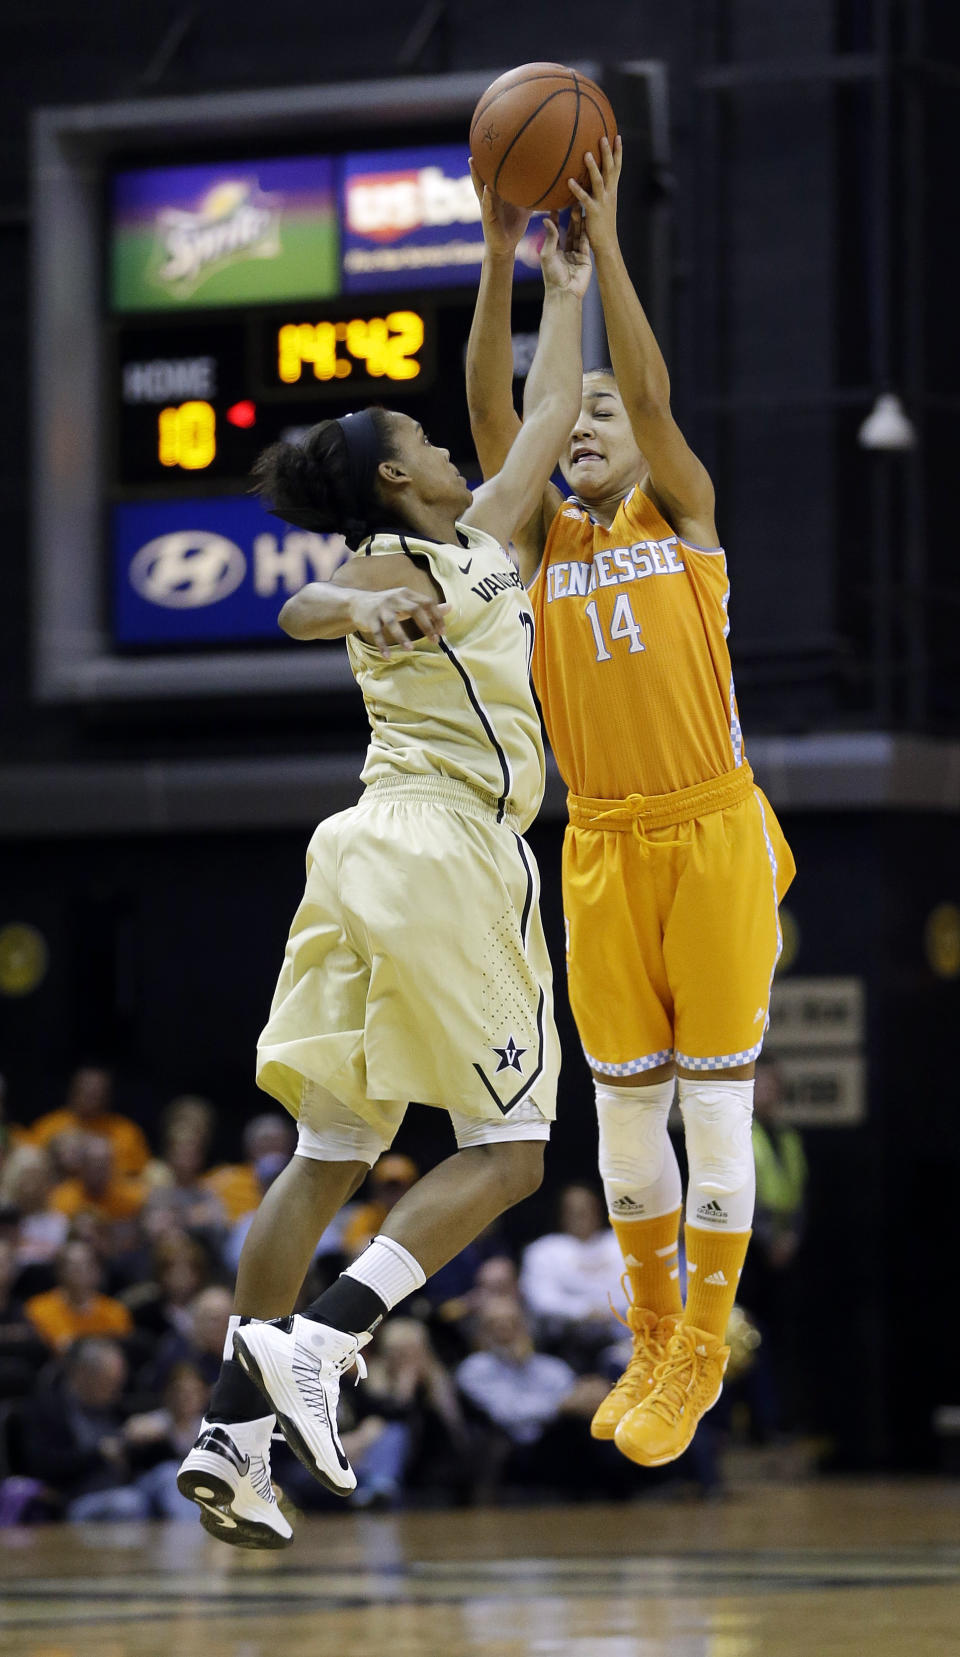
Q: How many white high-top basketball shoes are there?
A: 2